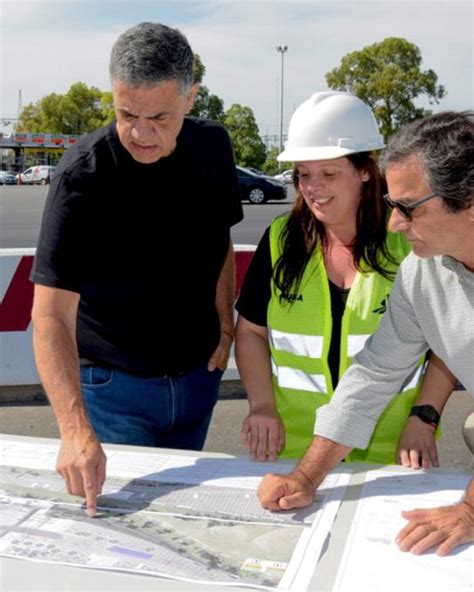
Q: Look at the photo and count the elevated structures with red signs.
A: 1